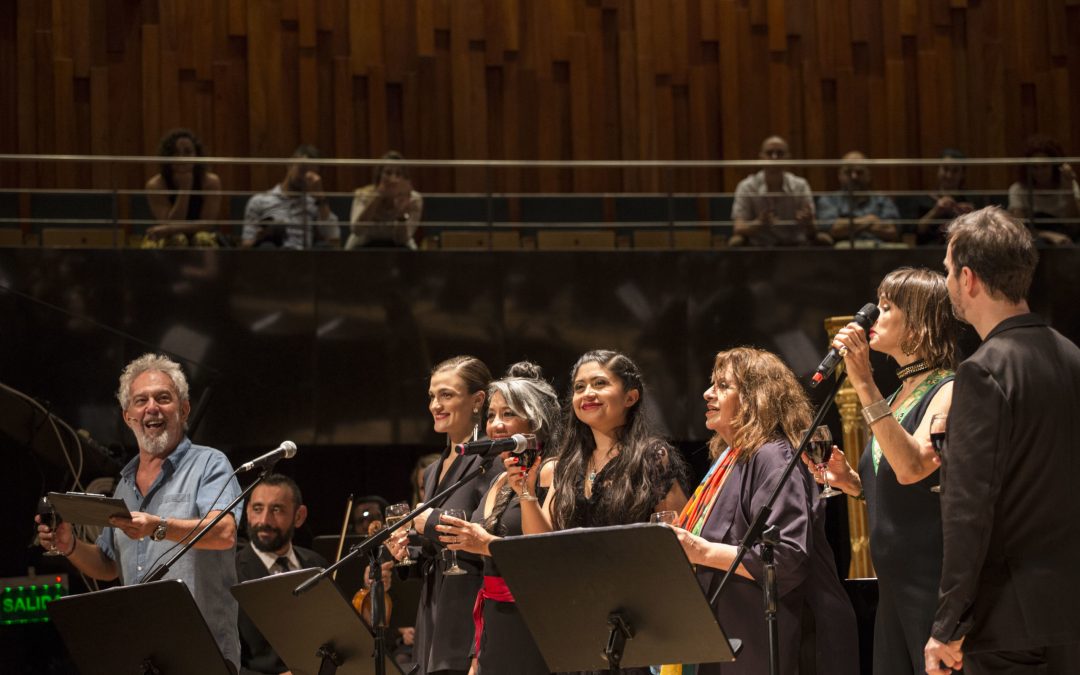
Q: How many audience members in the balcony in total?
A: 7